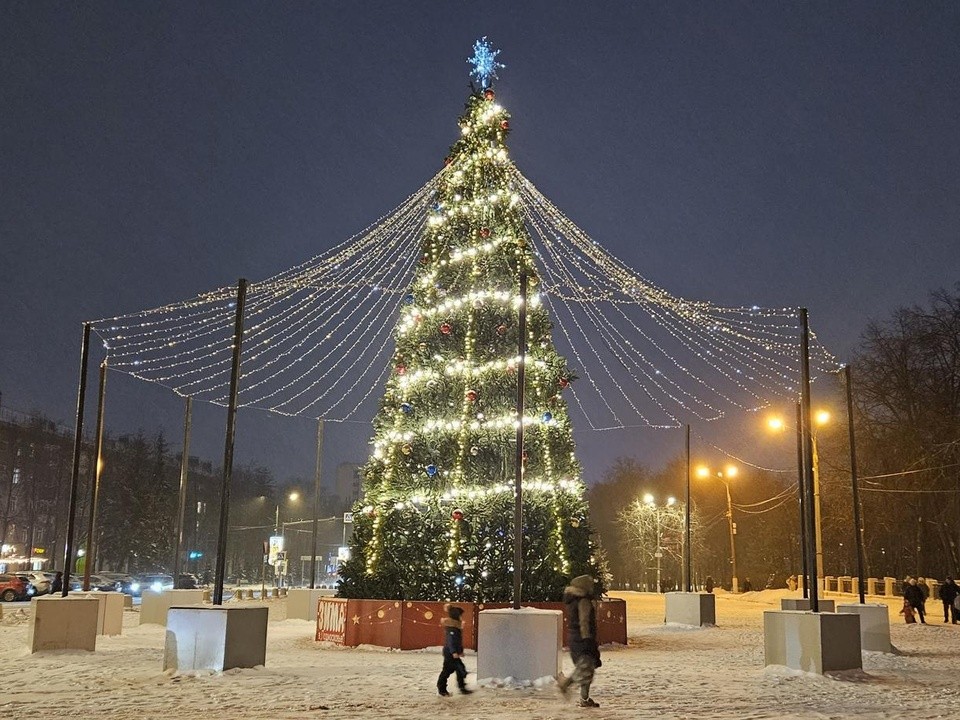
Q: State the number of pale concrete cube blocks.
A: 10